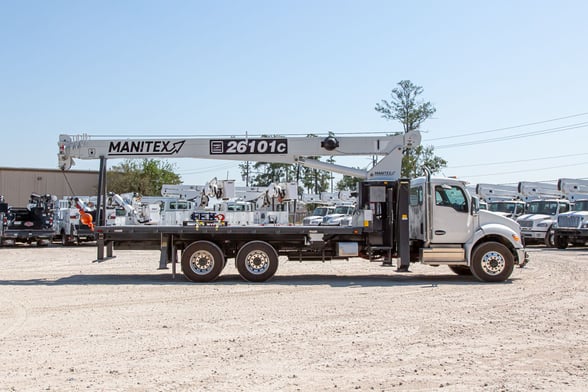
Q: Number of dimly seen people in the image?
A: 0